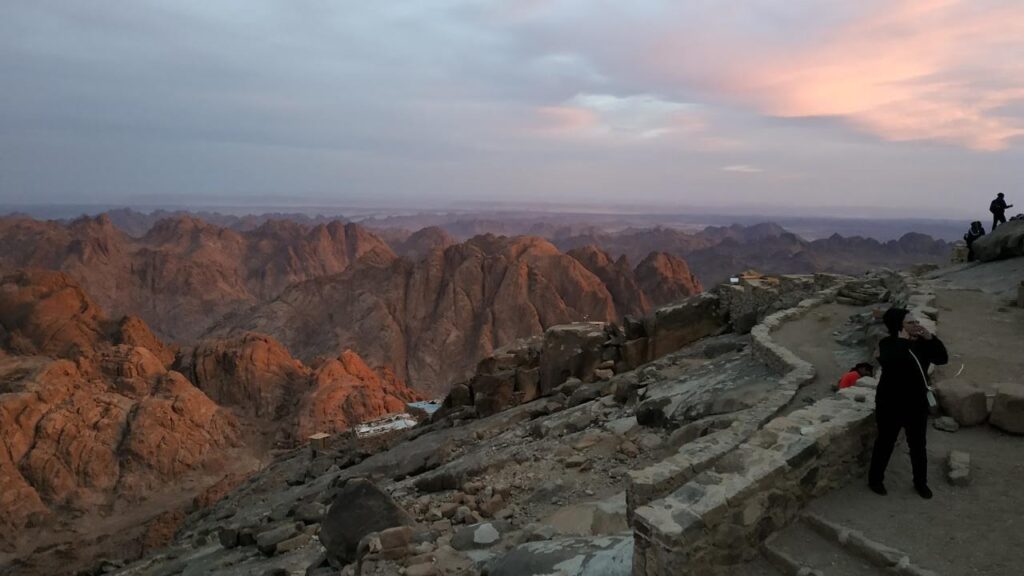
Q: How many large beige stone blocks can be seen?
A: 2